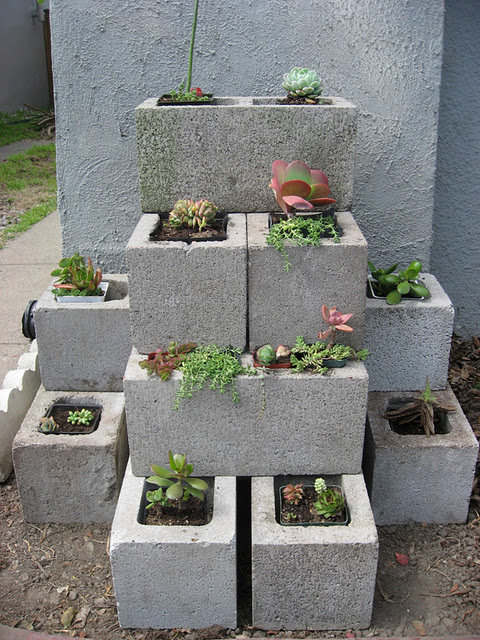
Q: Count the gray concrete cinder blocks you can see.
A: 10